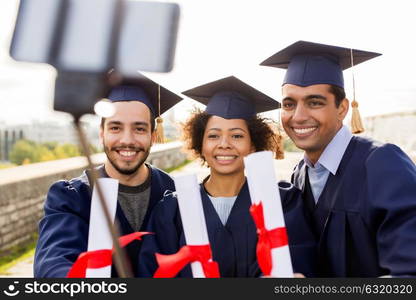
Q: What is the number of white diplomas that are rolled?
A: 3